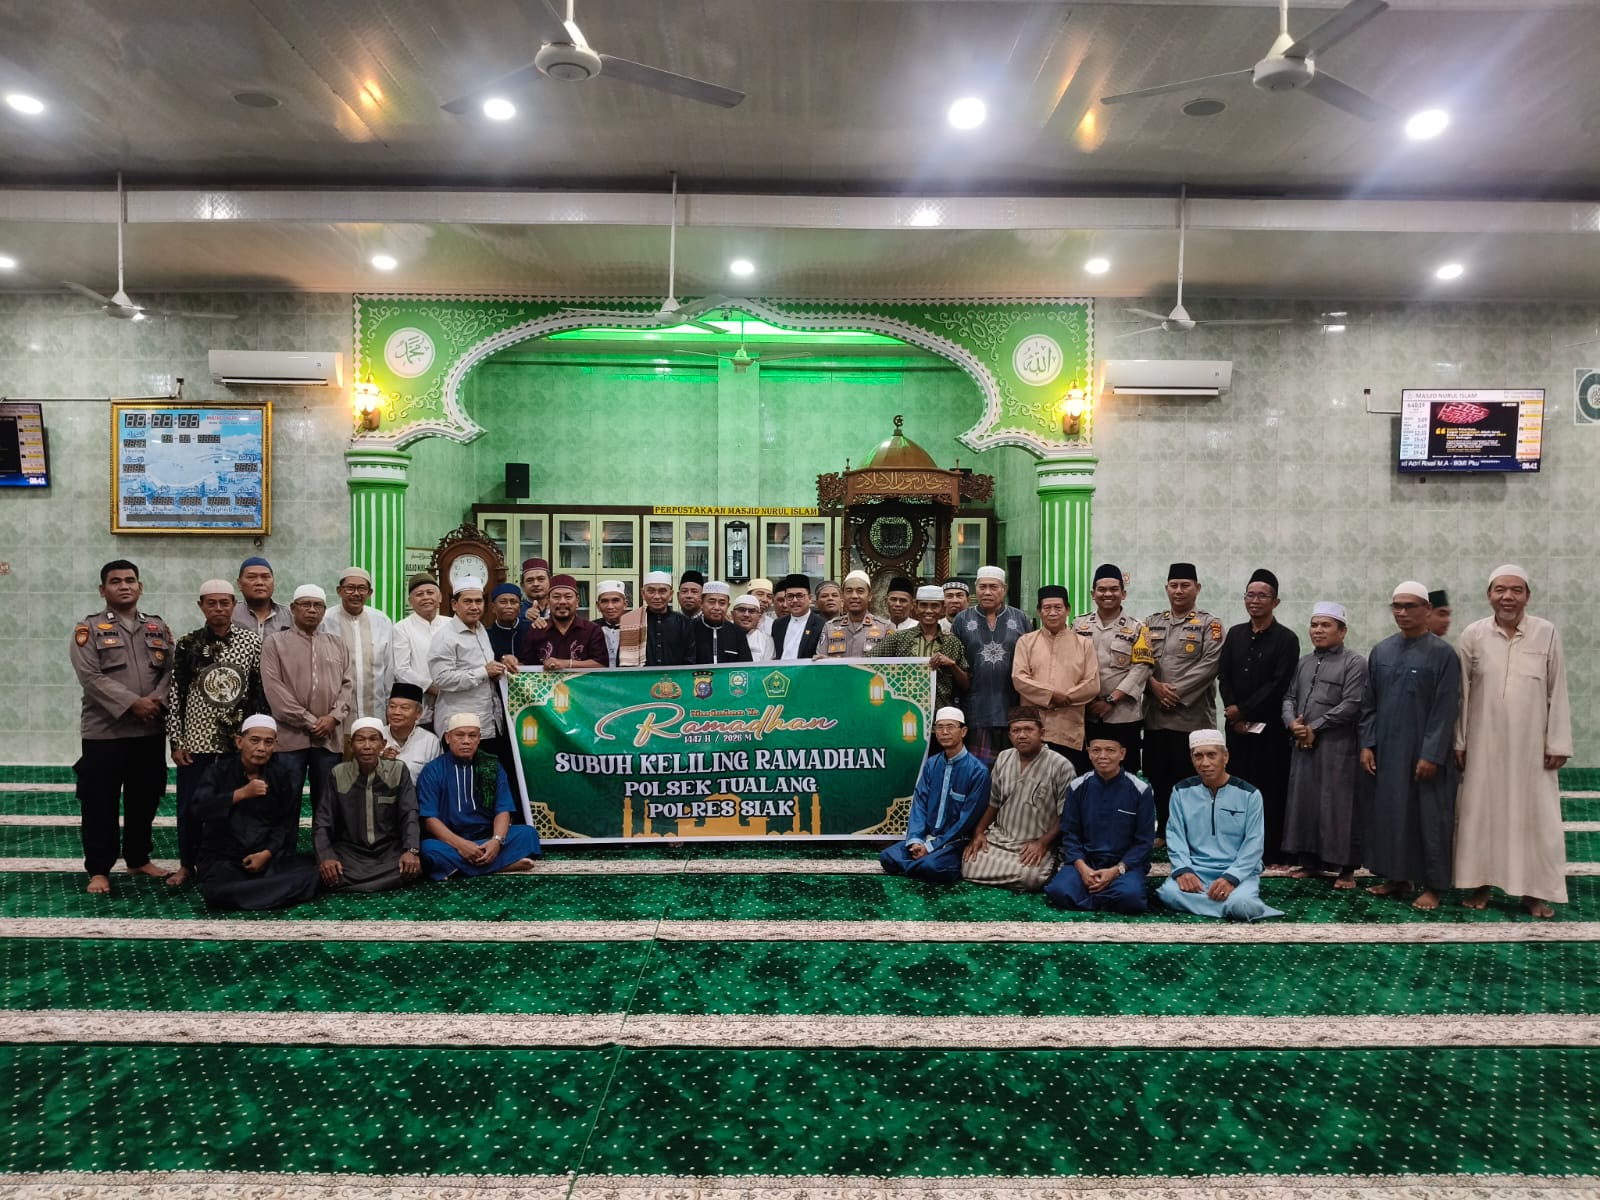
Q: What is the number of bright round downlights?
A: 9